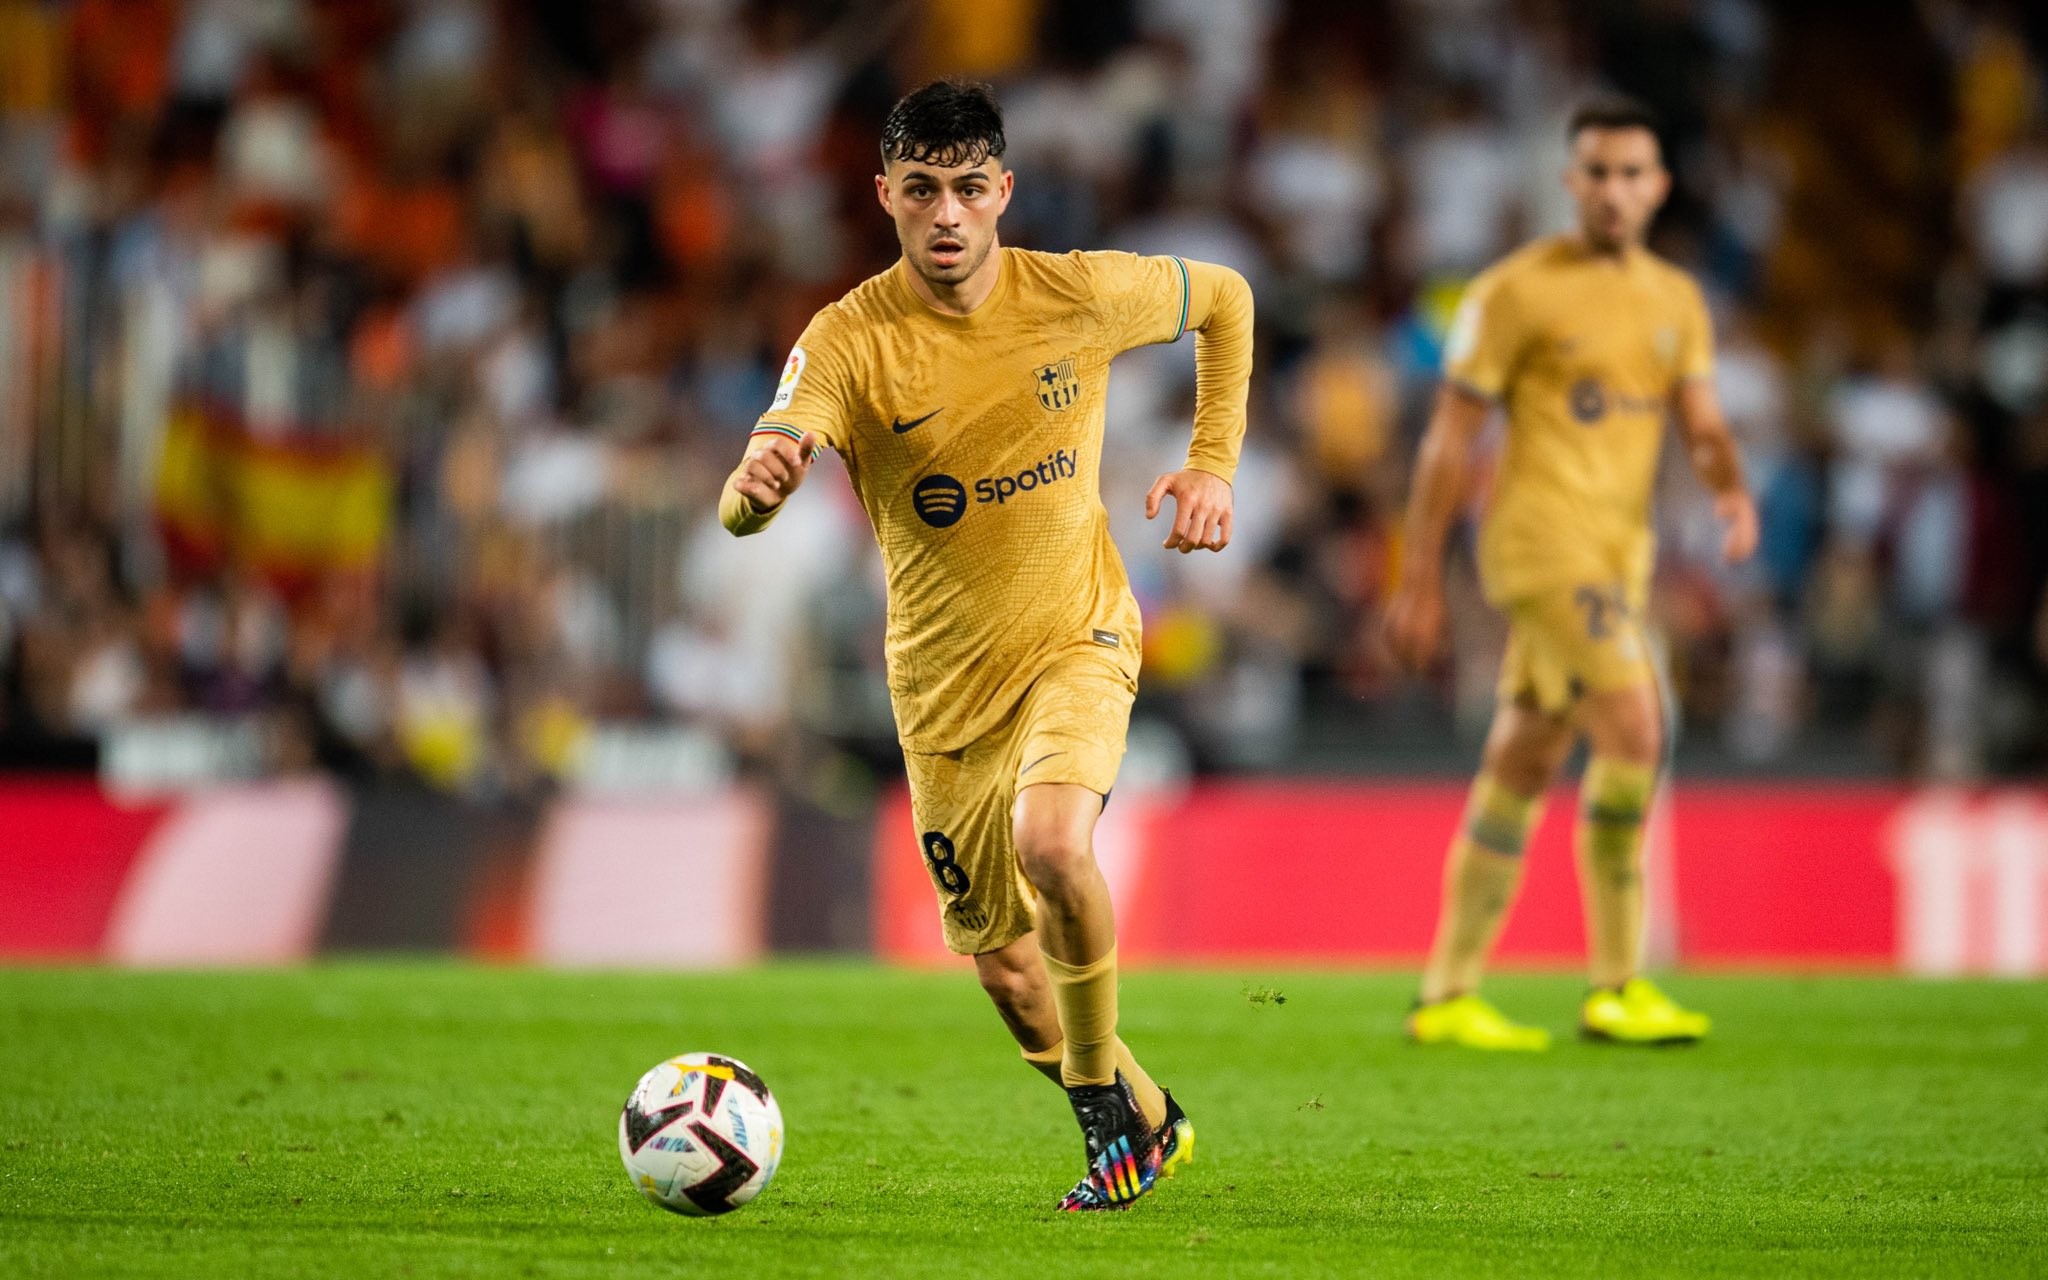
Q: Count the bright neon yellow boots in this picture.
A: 2